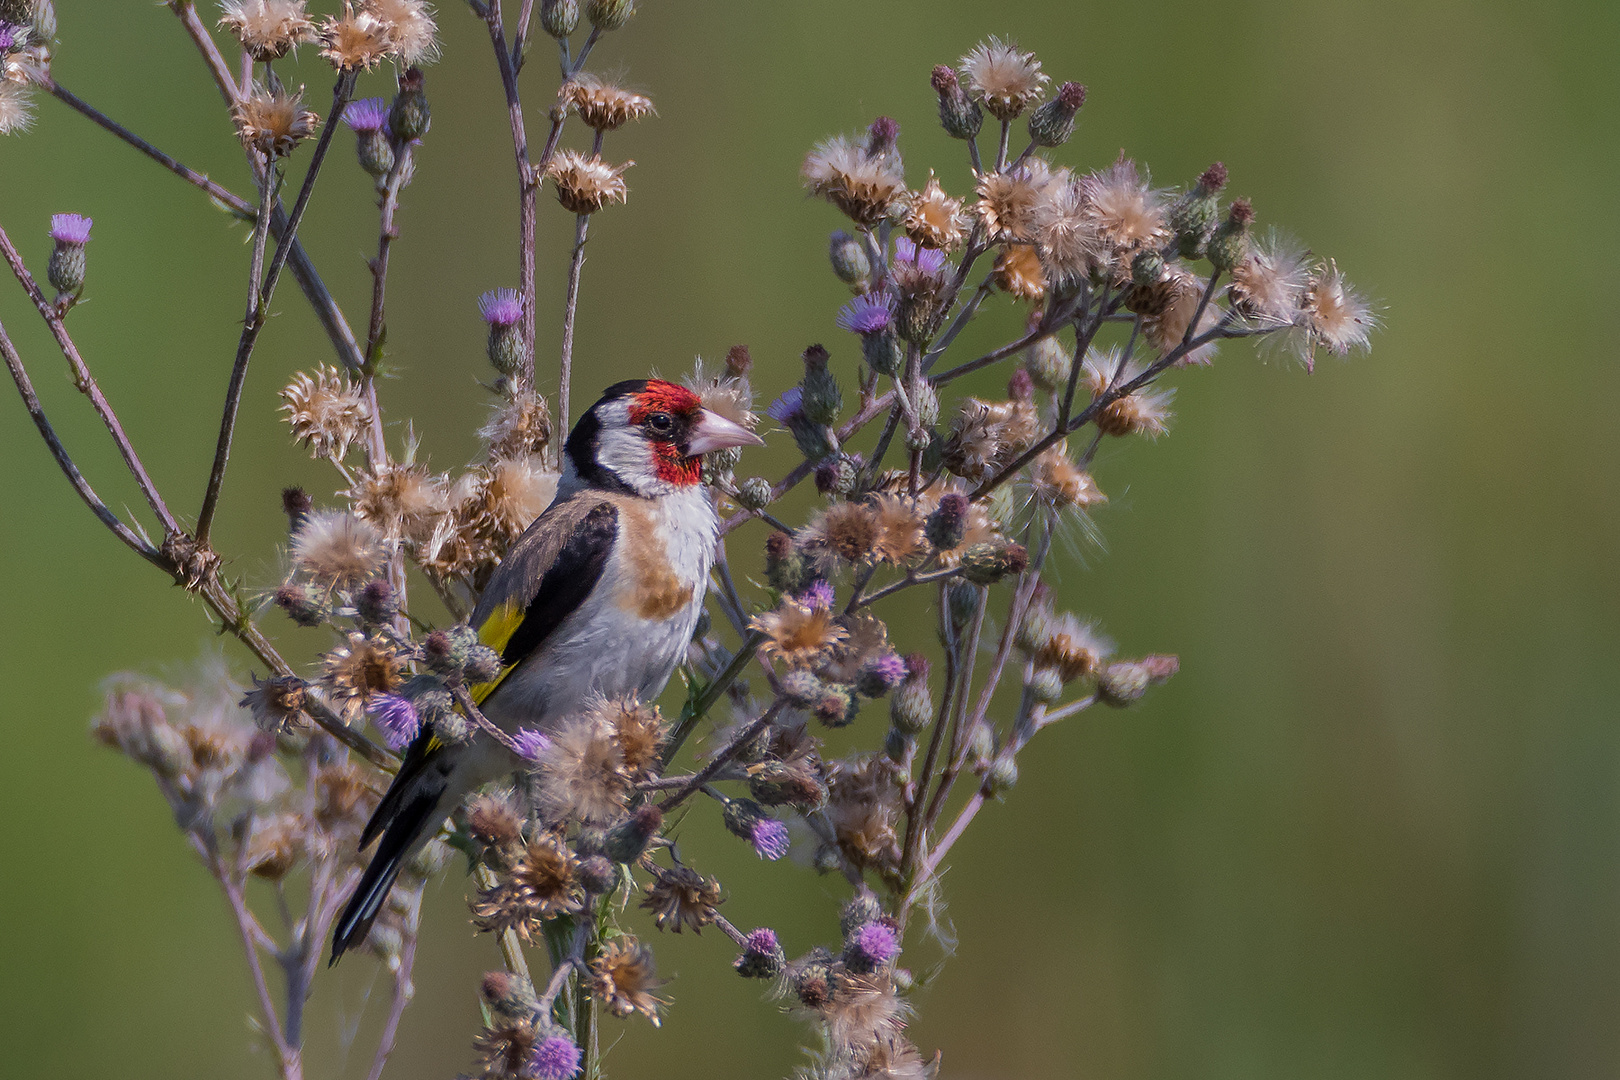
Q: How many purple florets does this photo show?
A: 15